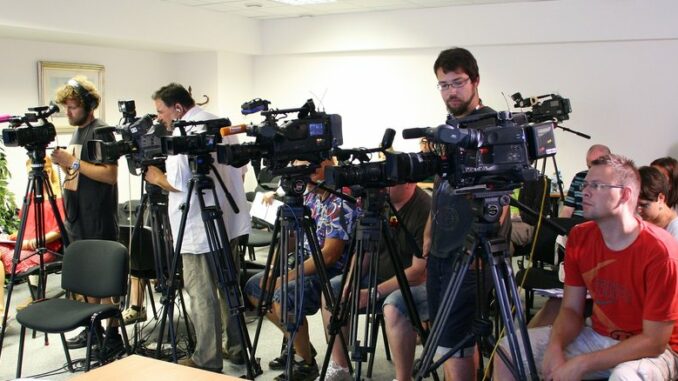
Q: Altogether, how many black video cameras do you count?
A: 7